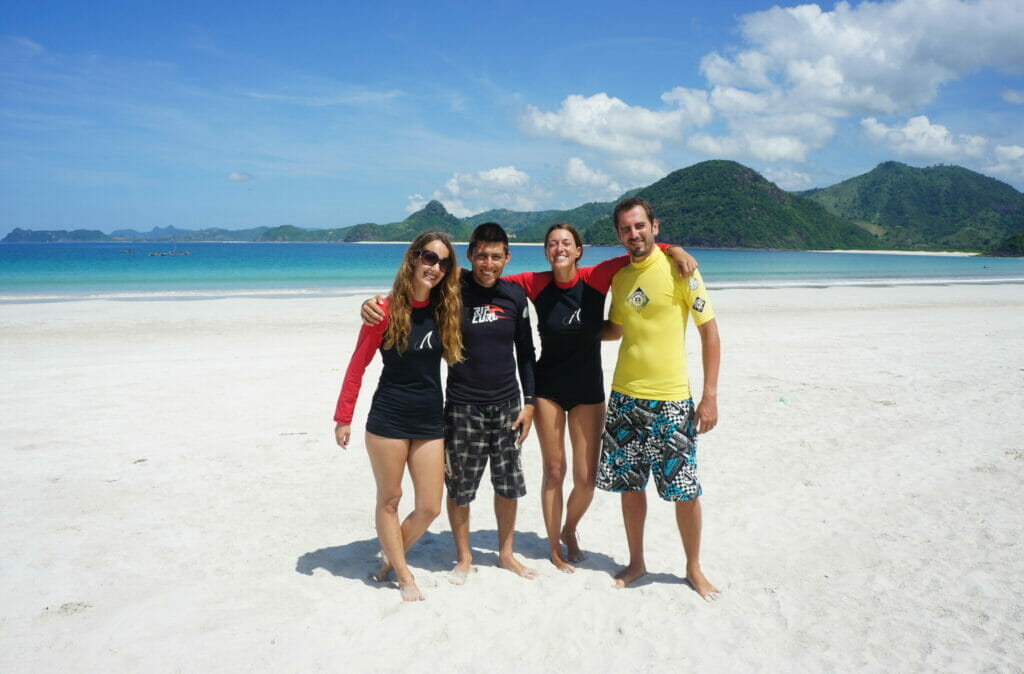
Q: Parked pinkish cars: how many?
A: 0